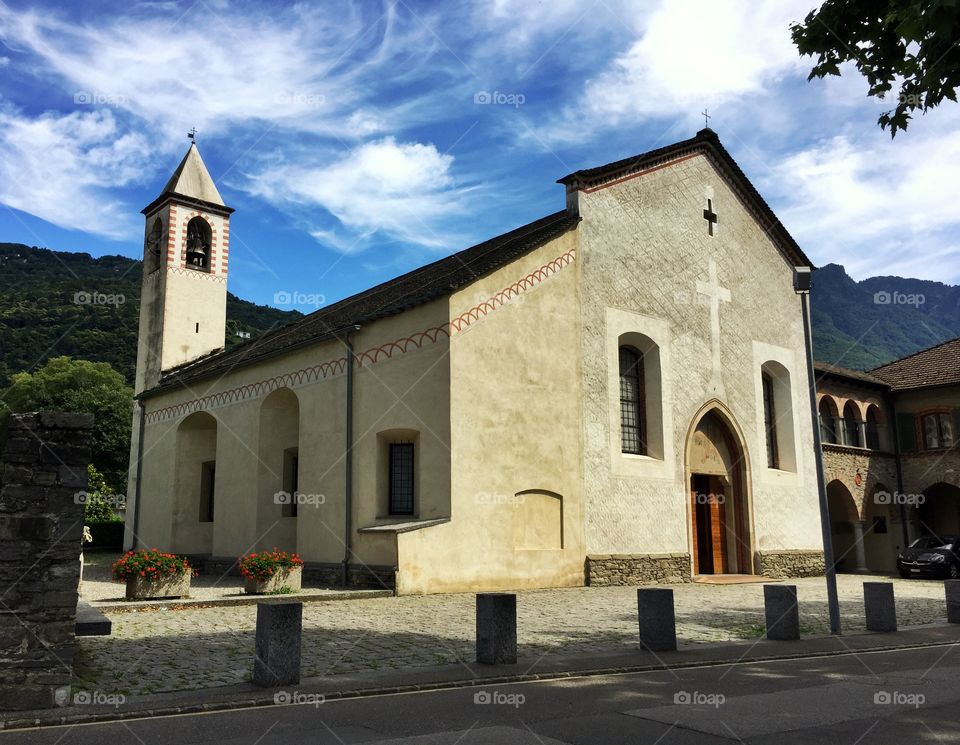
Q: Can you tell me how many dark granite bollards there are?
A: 6